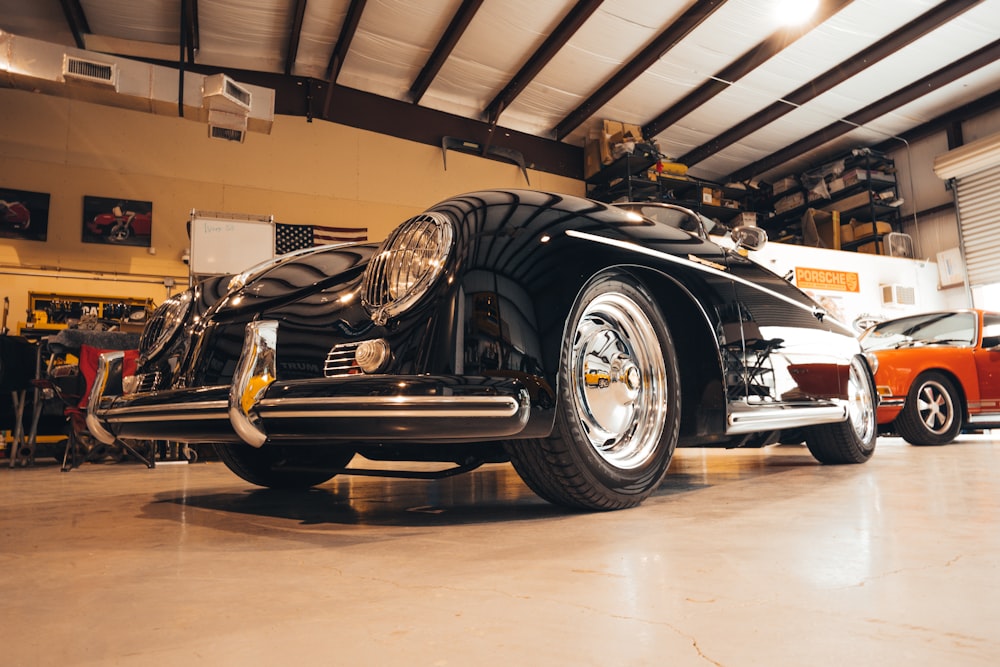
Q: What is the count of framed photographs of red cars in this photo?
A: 2